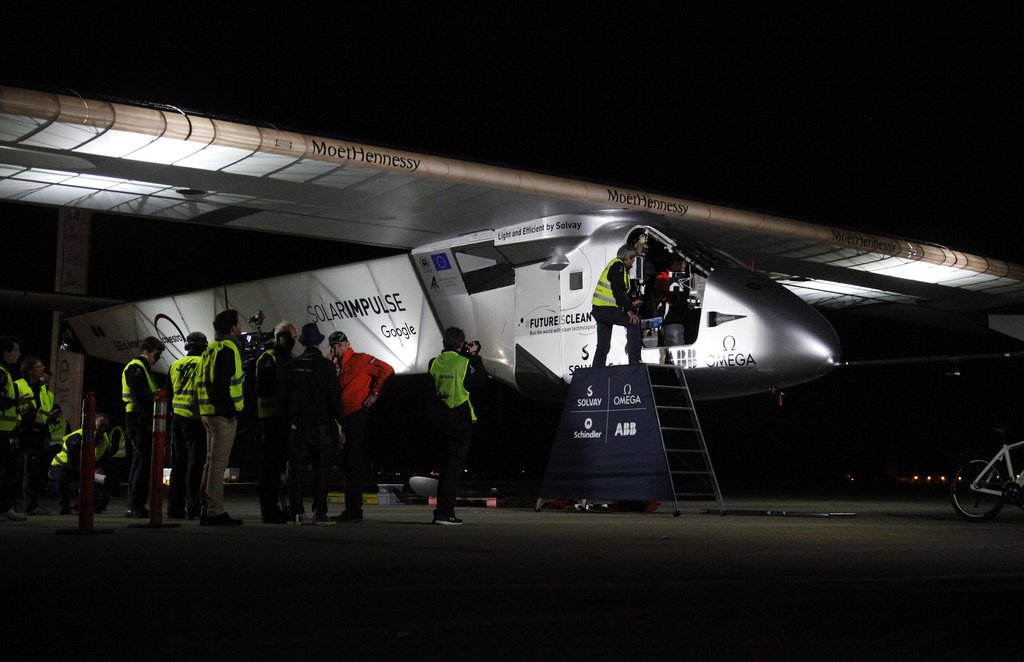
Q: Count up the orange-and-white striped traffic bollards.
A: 2